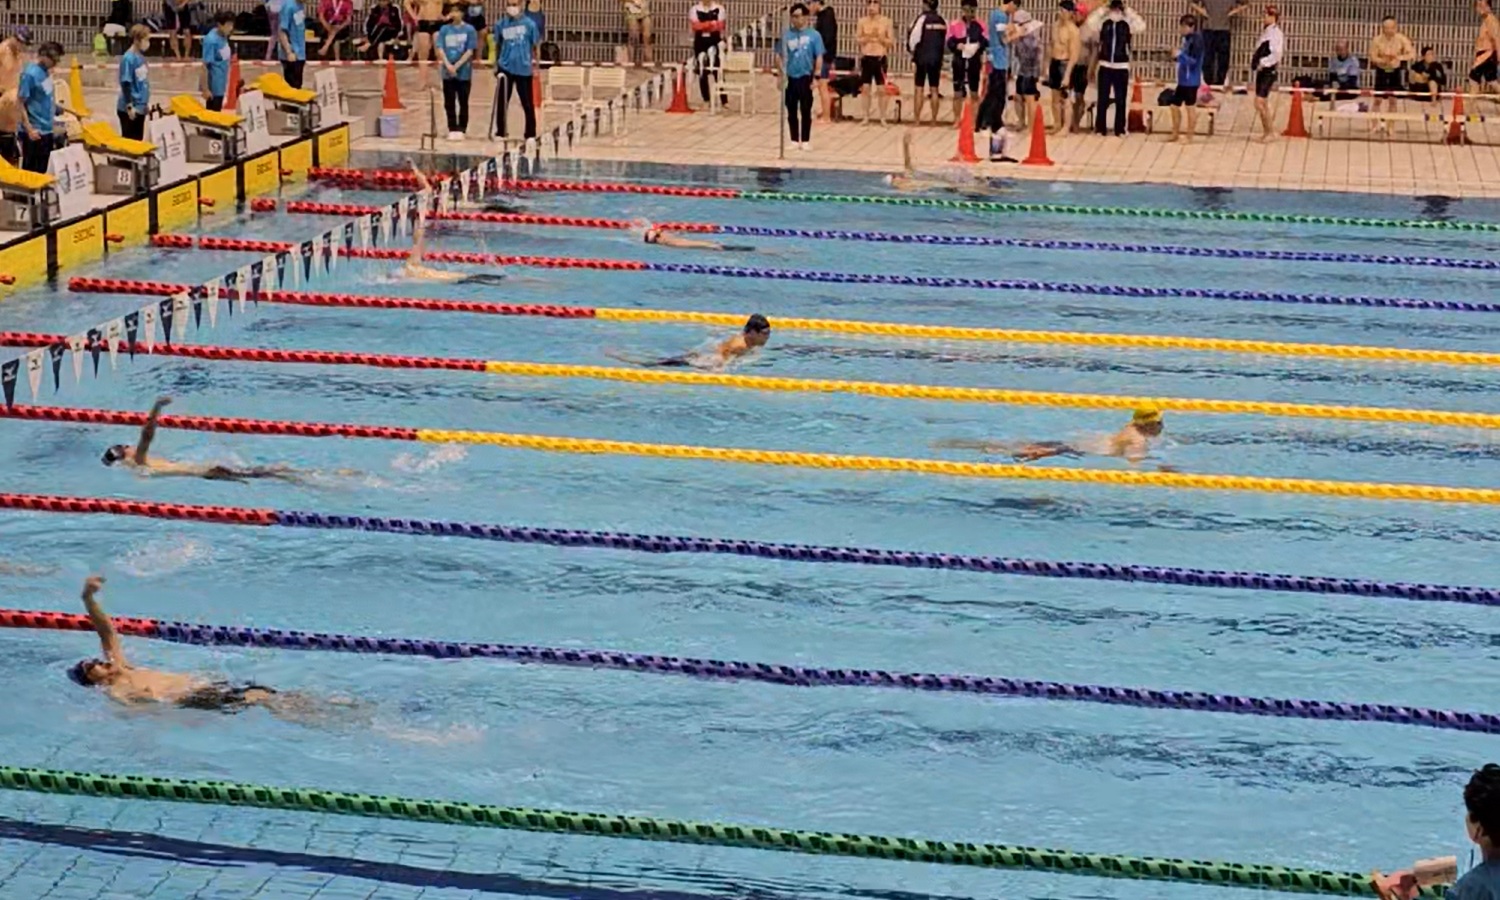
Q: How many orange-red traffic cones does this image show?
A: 9